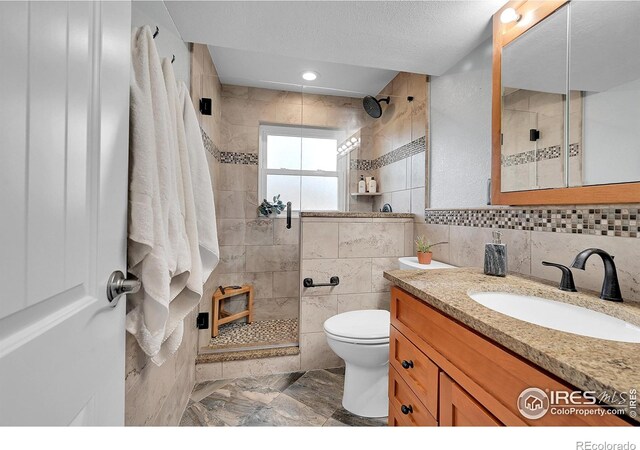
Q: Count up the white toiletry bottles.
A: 2